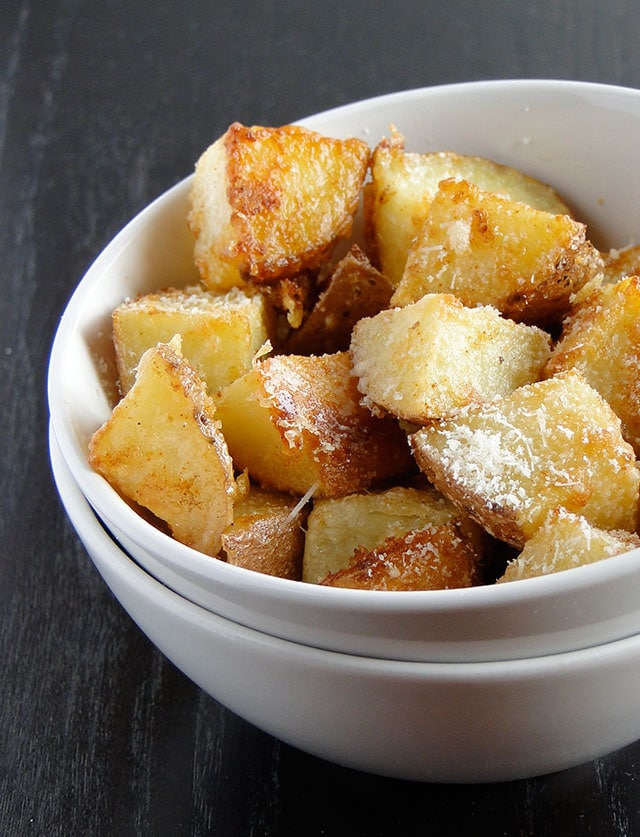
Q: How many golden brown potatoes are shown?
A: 14